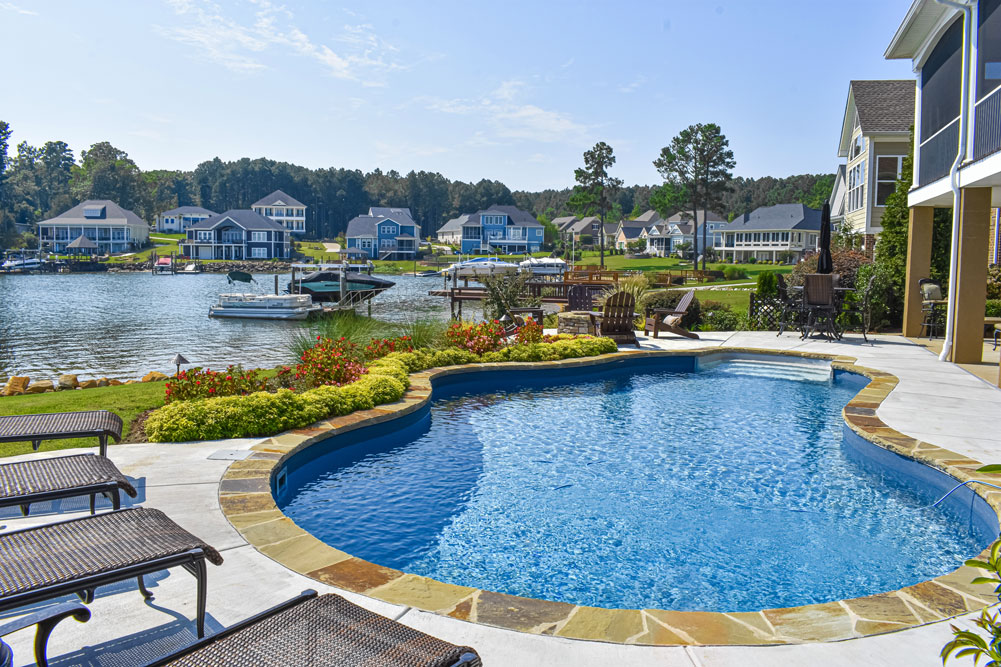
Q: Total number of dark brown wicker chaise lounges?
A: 4